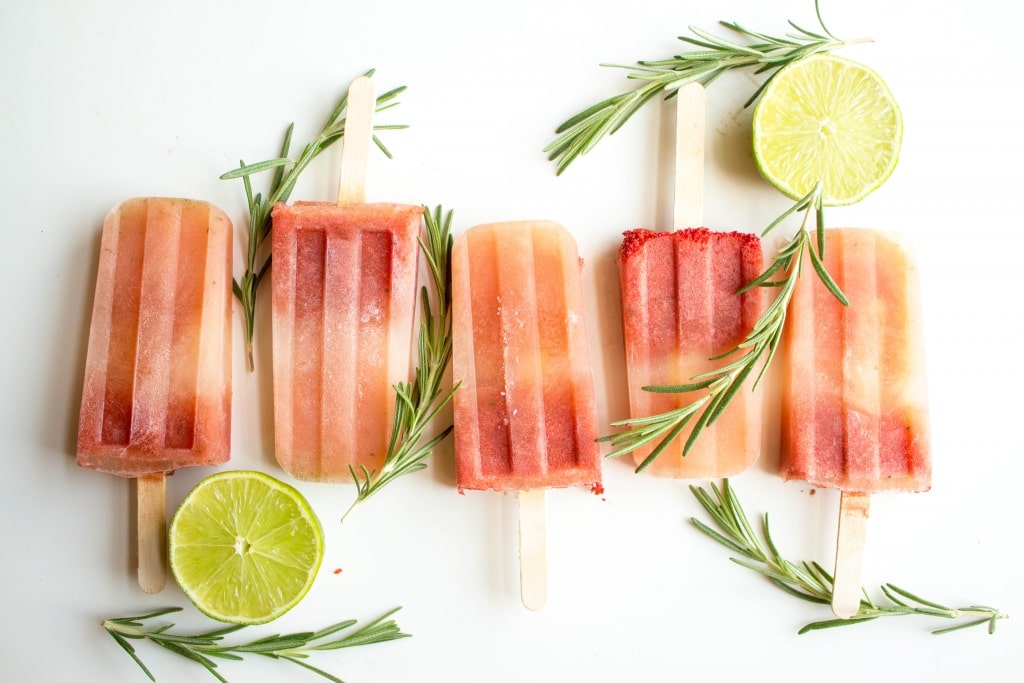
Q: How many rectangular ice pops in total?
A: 5